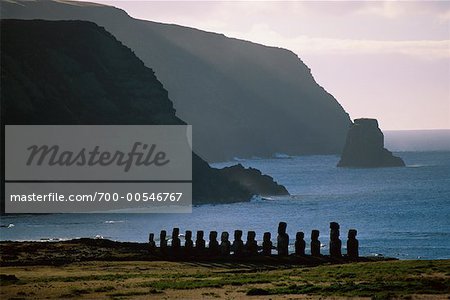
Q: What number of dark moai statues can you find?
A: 15